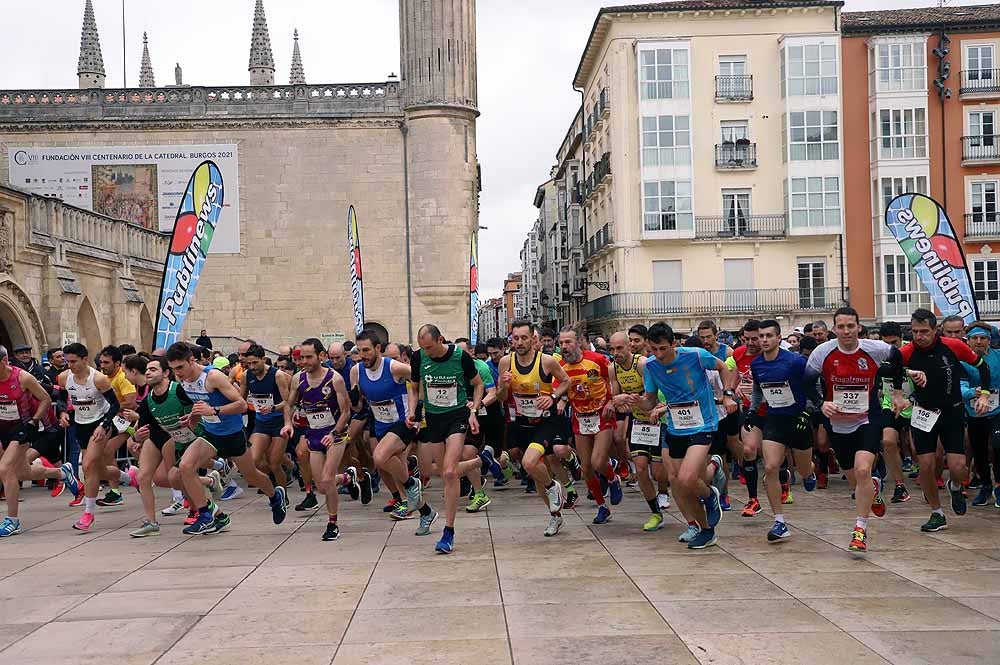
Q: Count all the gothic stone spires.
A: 4